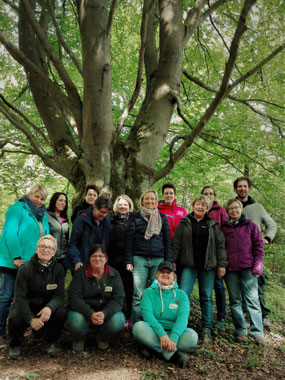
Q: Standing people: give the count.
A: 11